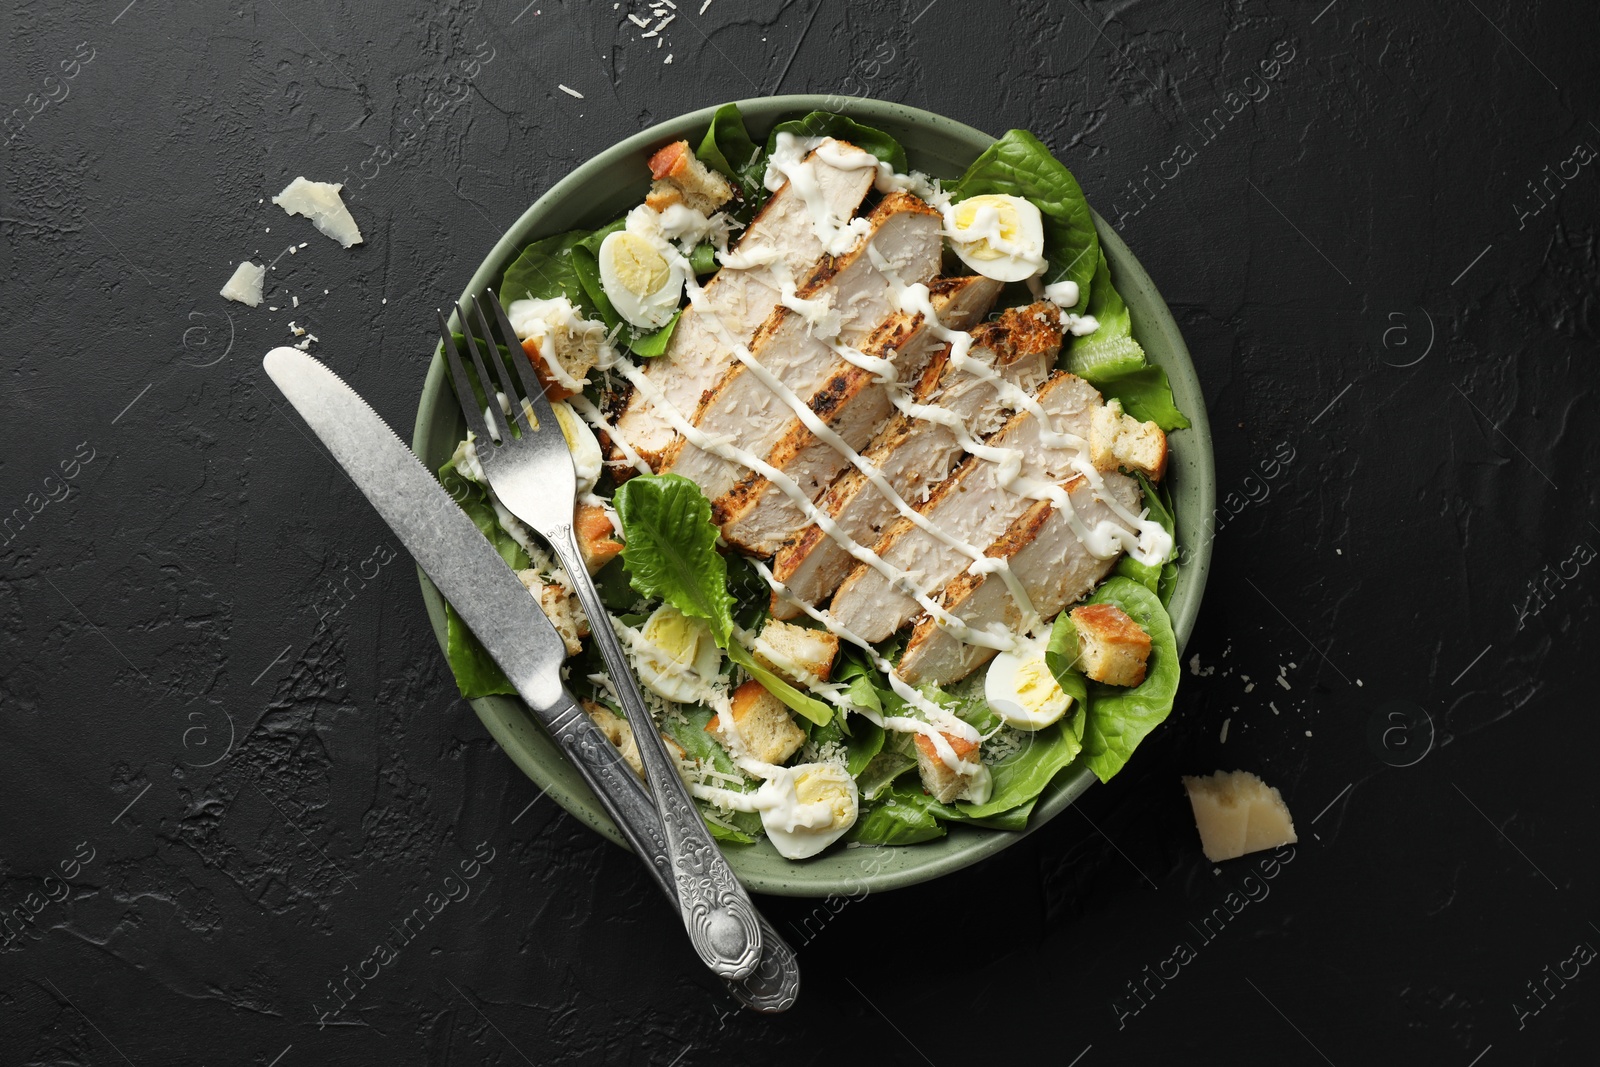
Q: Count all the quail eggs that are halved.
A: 6